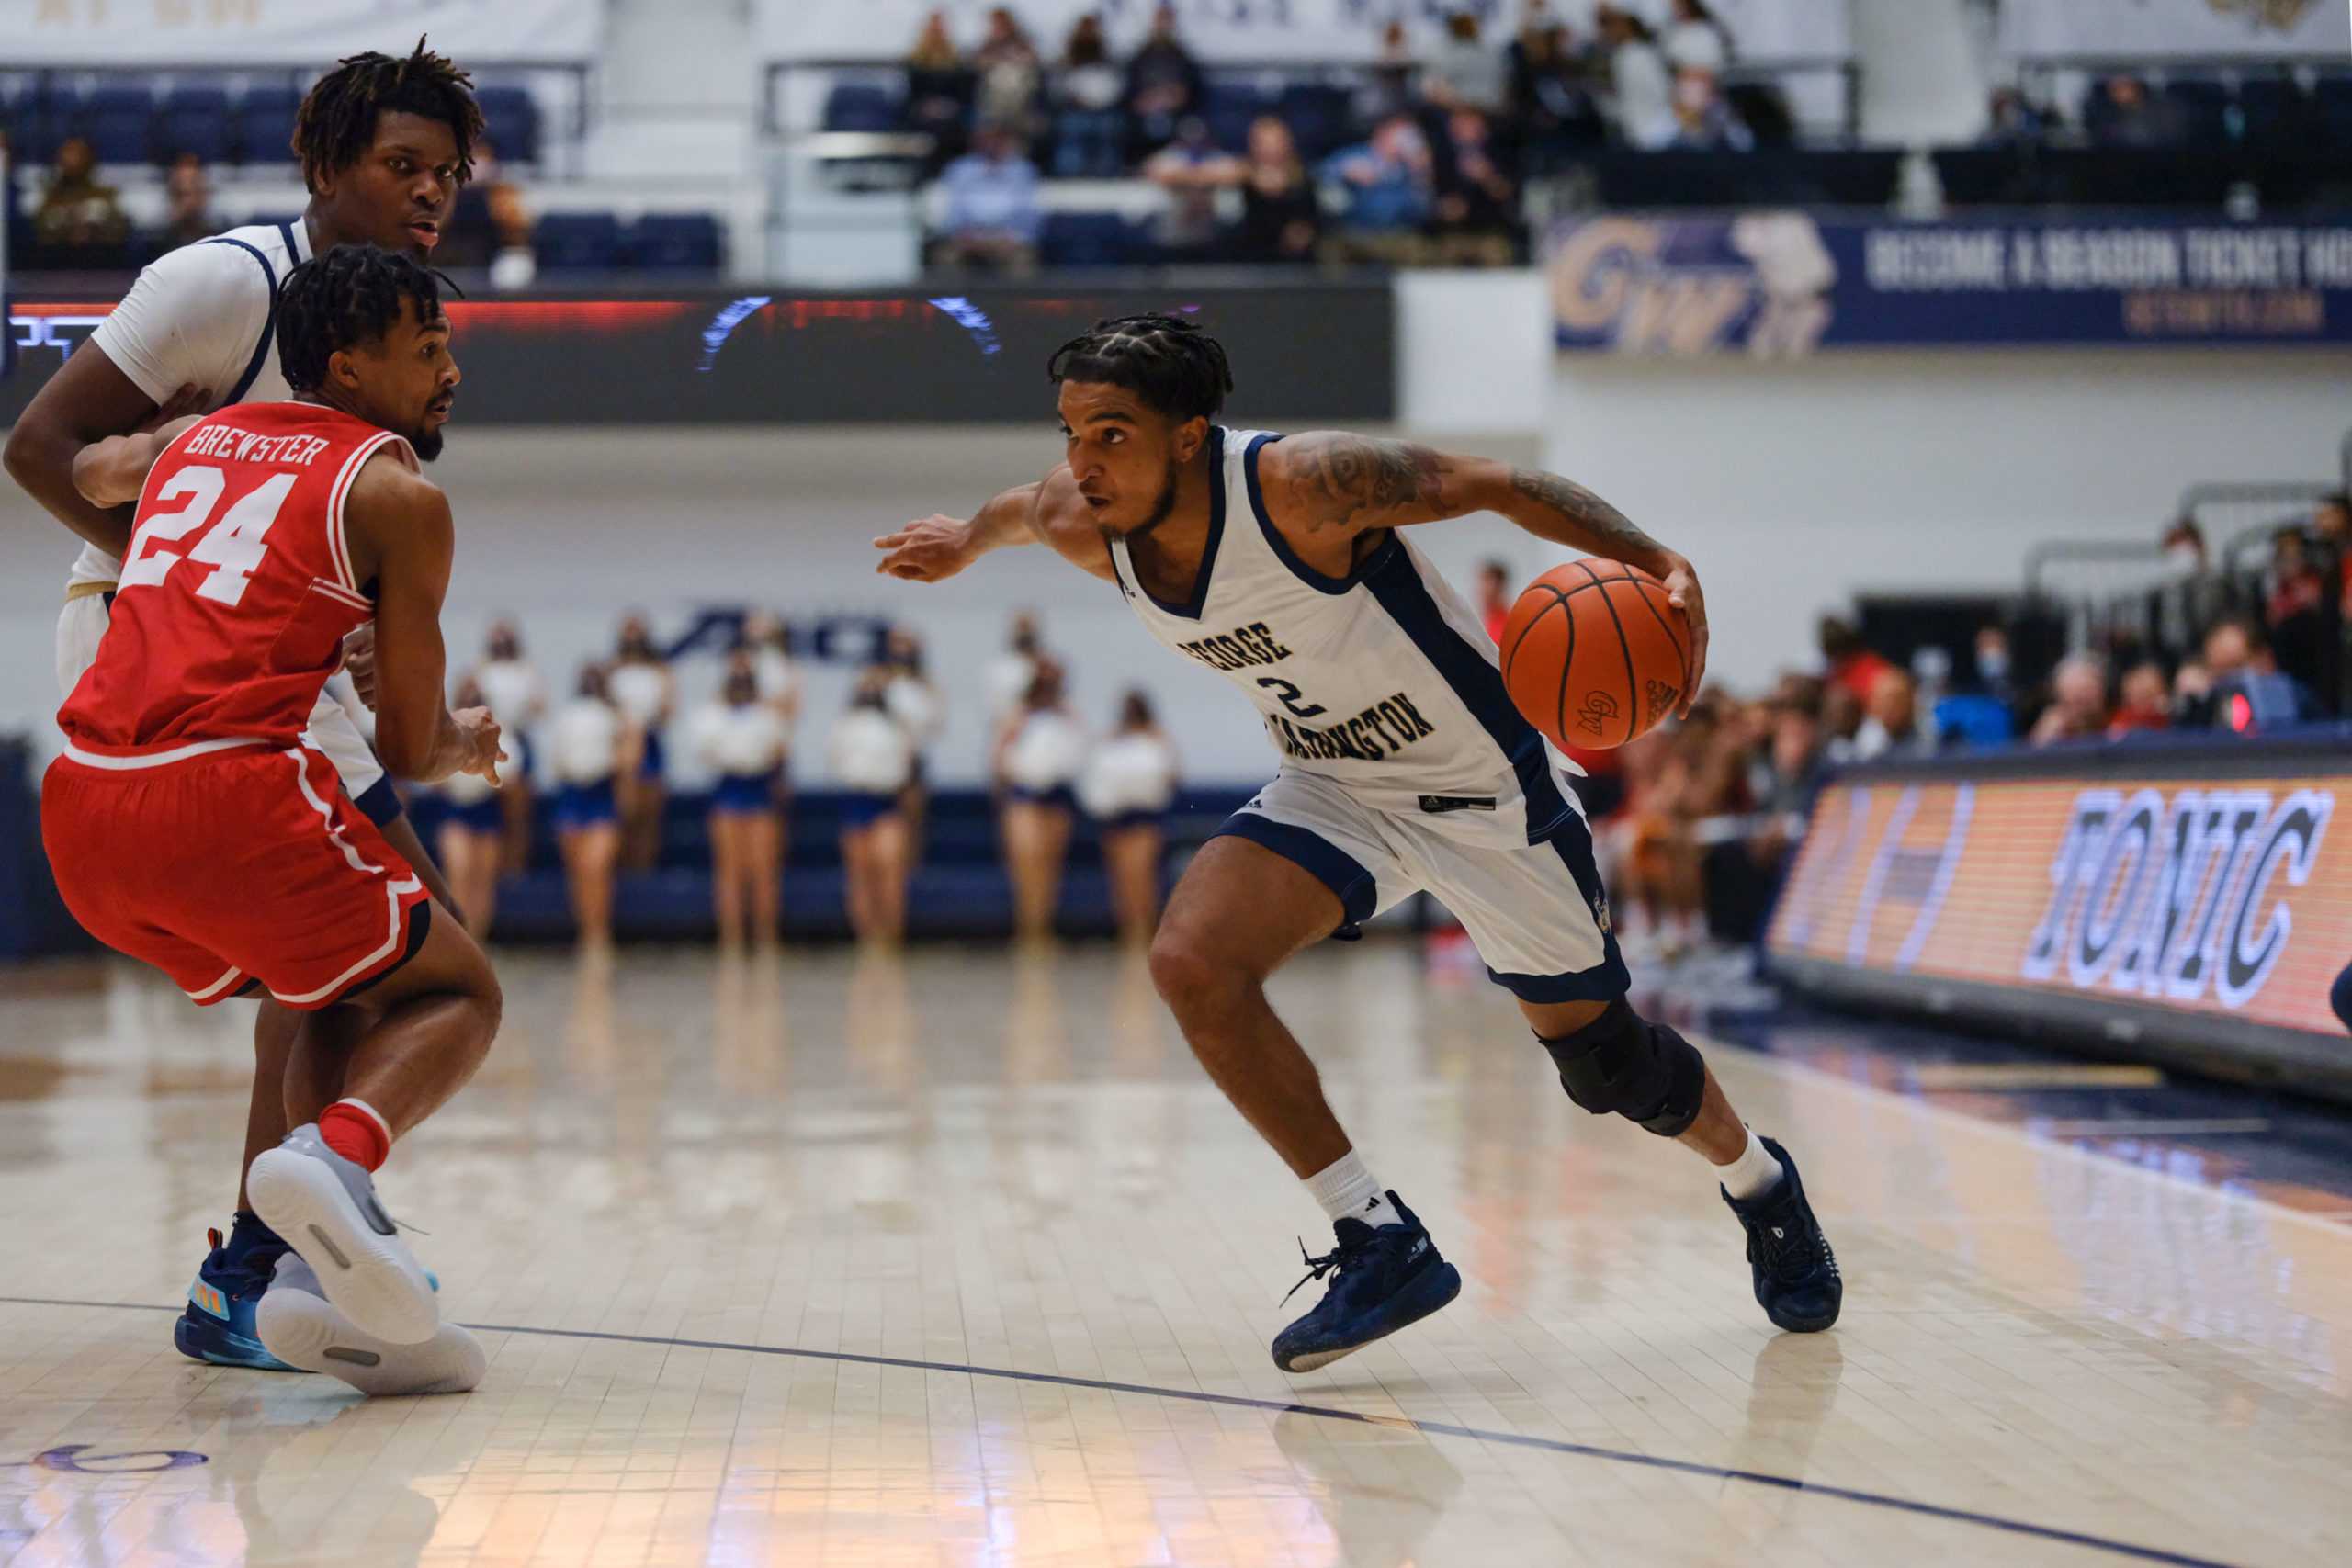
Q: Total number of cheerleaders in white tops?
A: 11